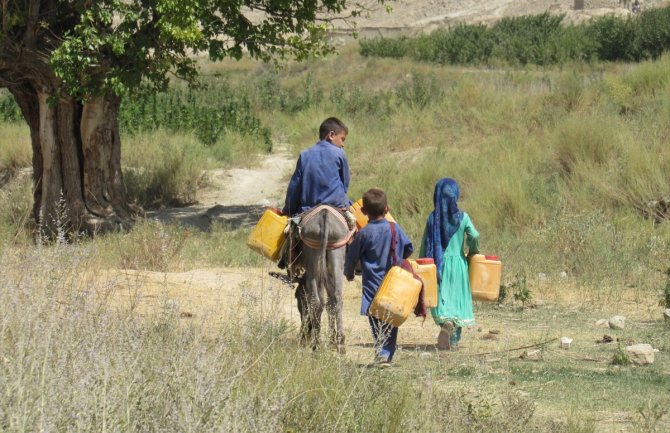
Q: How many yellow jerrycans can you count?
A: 5